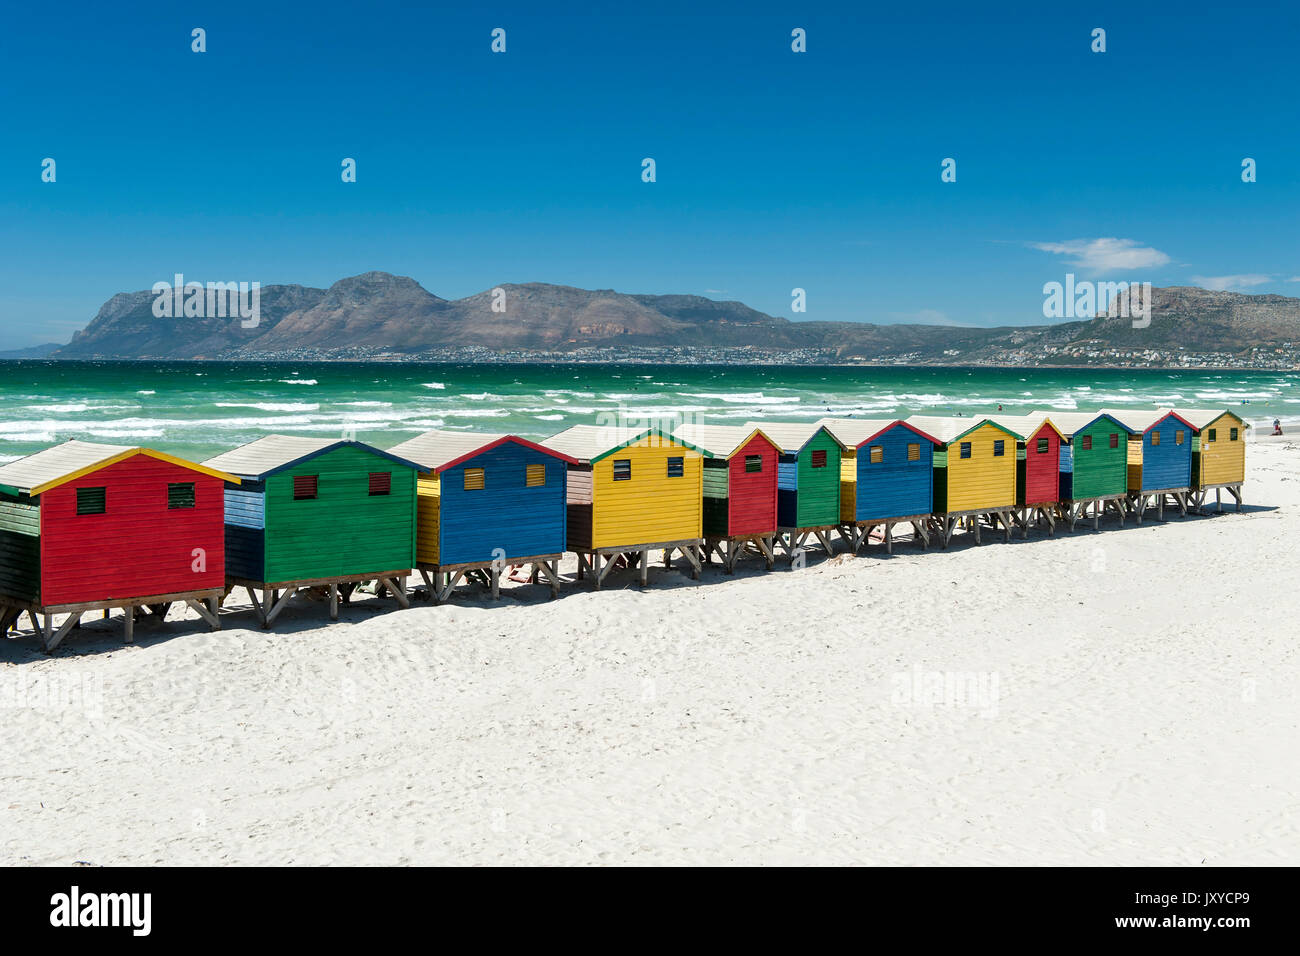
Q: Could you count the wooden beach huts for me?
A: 12